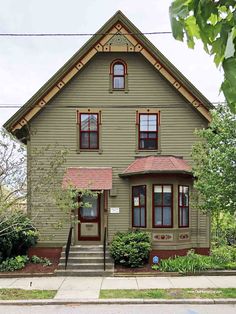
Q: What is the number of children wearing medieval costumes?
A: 0